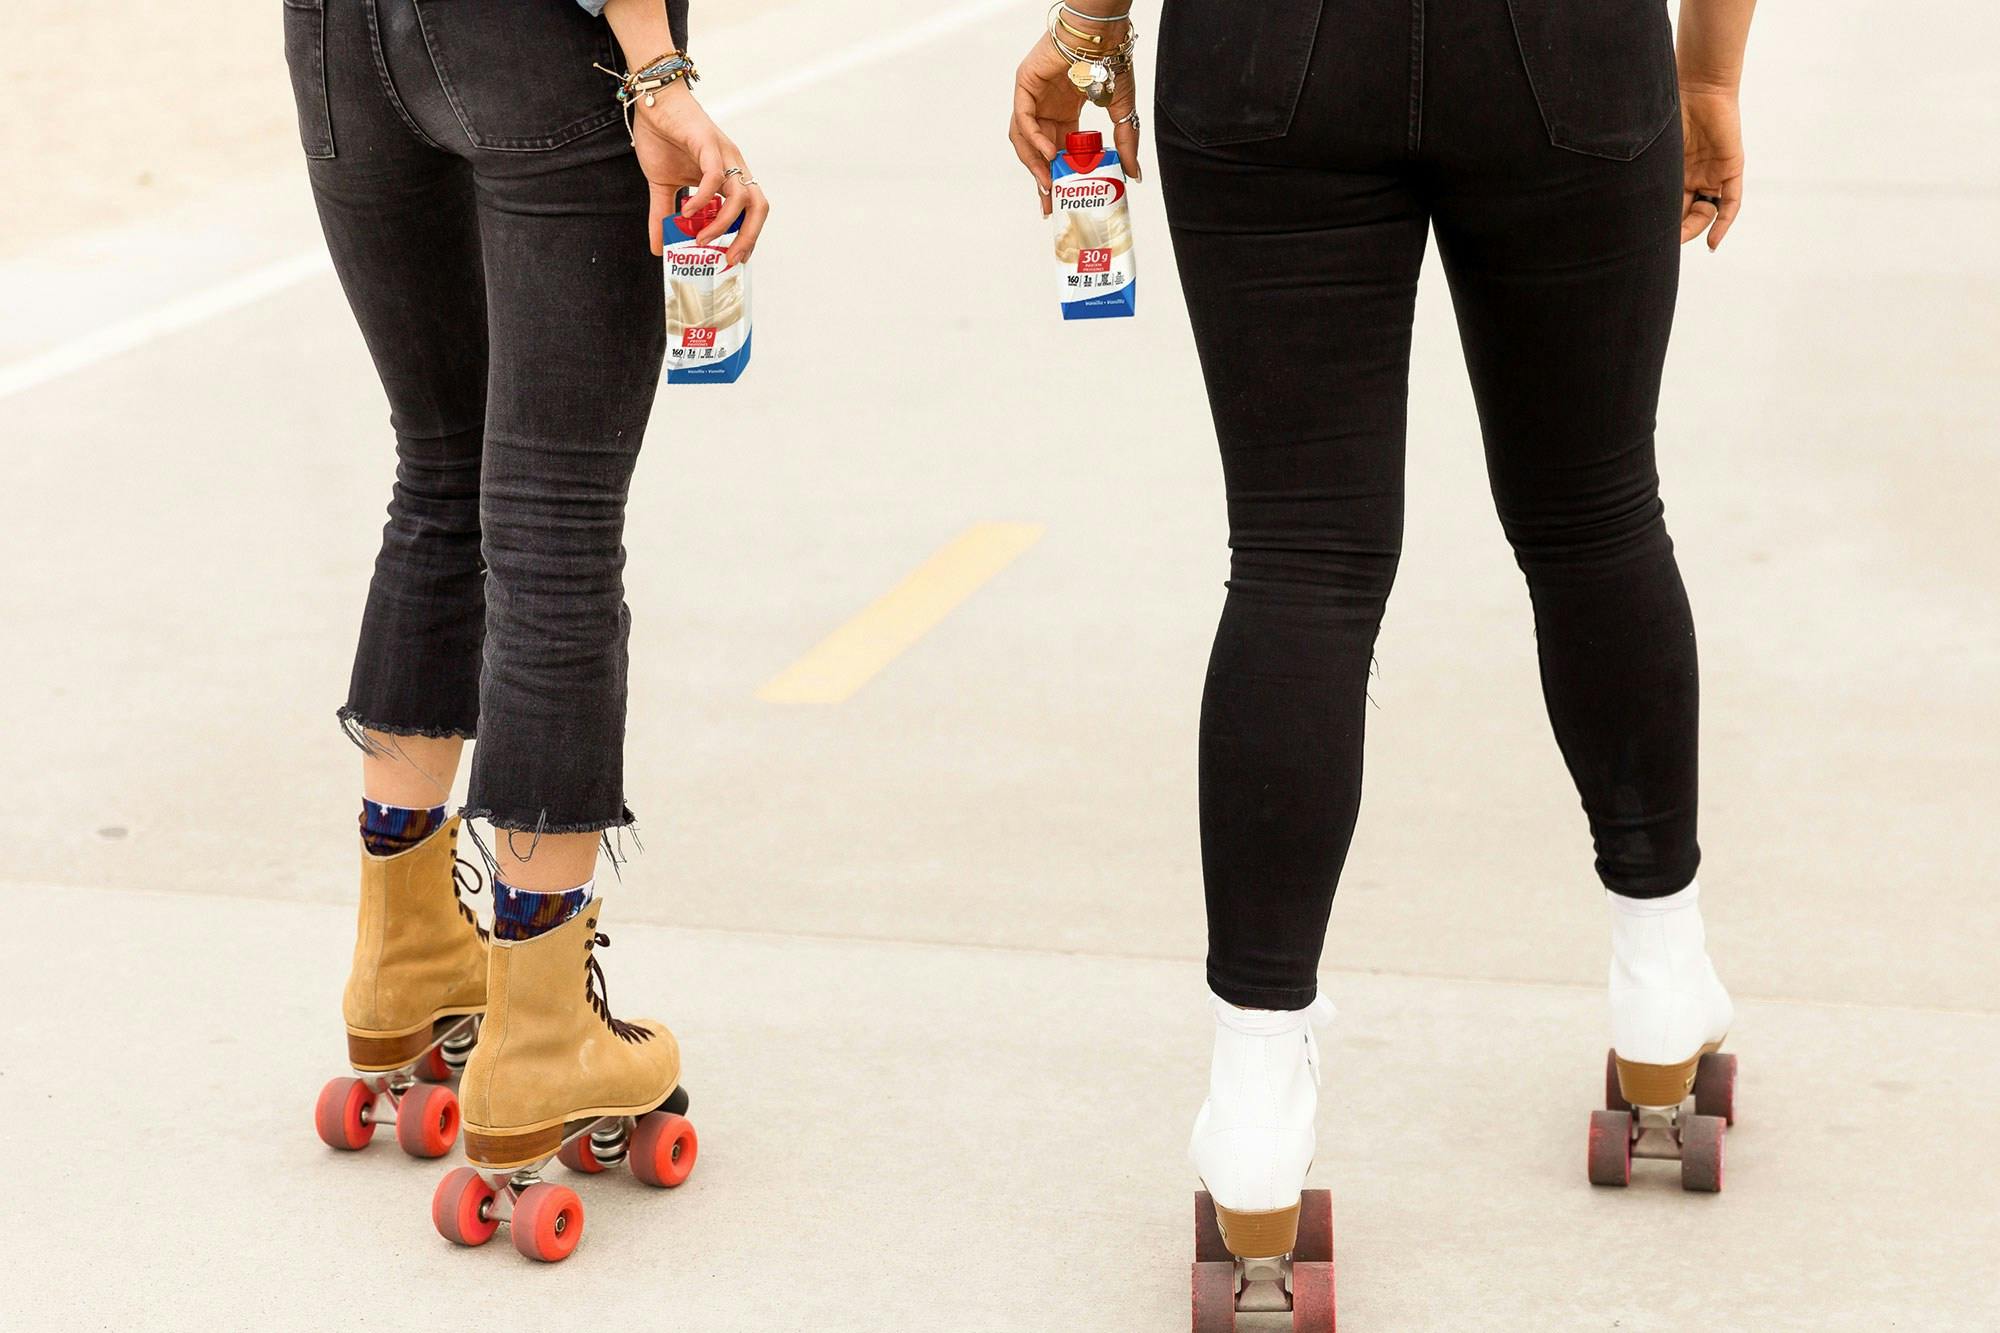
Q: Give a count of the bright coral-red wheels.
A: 7